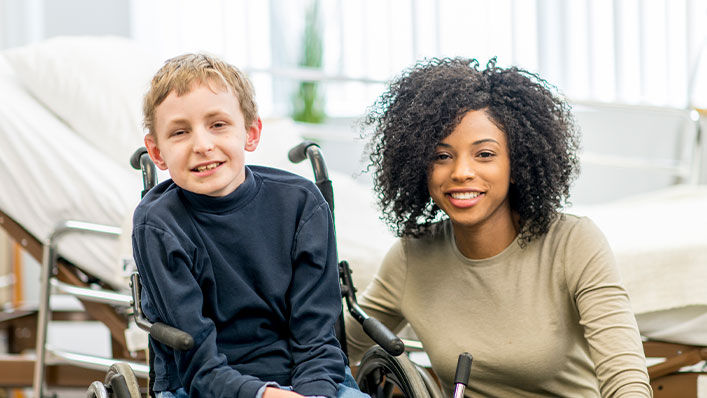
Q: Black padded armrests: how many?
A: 2